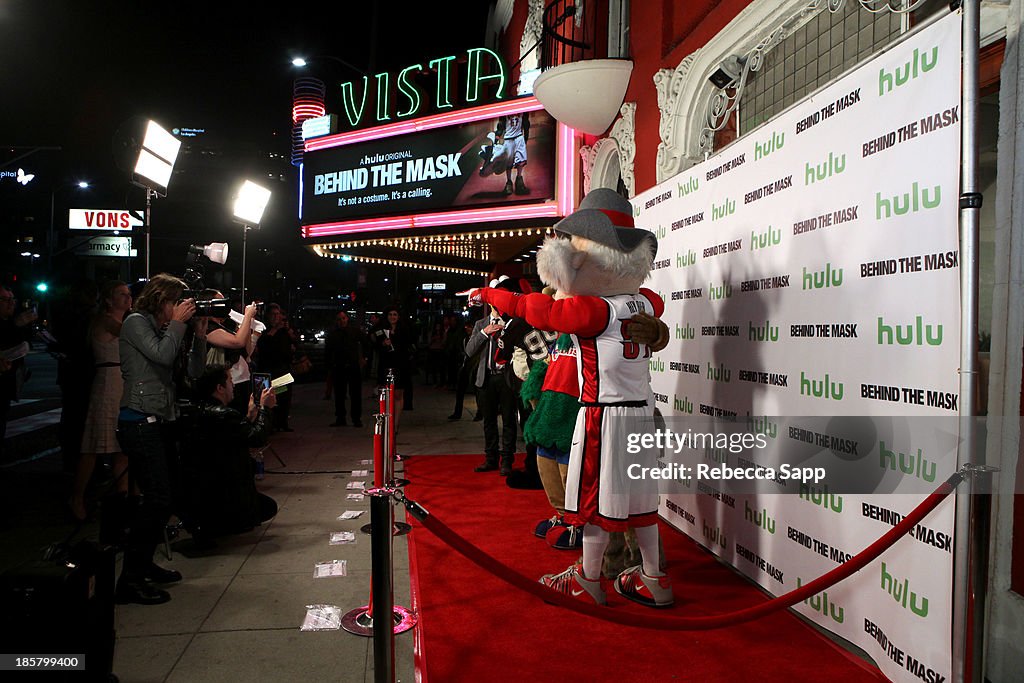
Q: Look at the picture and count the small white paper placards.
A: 8